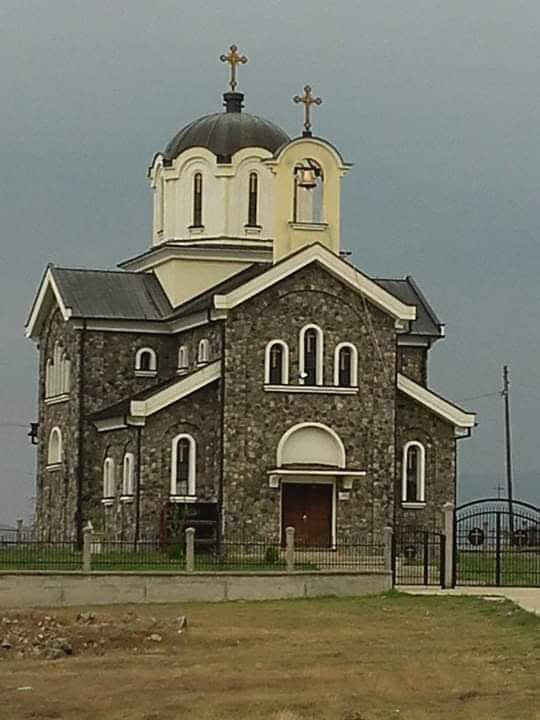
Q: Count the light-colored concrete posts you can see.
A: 5